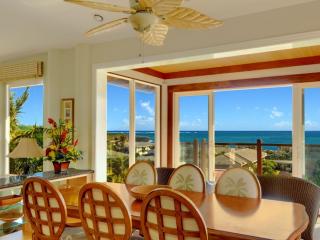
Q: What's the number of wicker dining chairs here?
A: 2